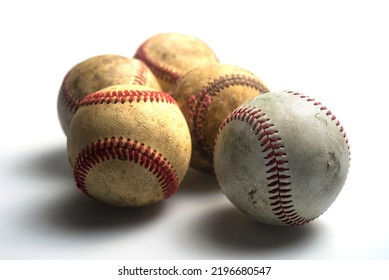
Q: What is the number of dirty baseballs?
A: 5